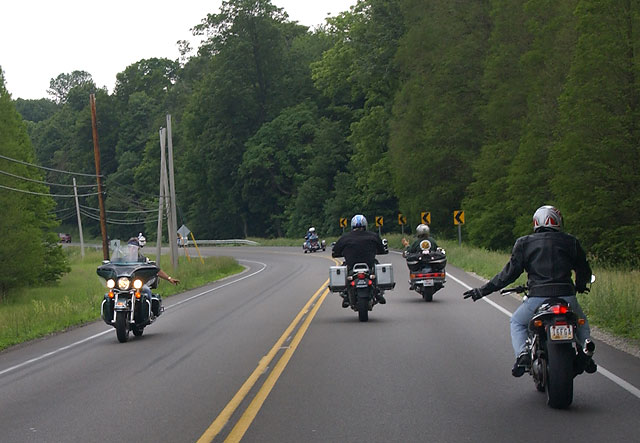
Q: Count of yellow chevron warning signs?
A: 5